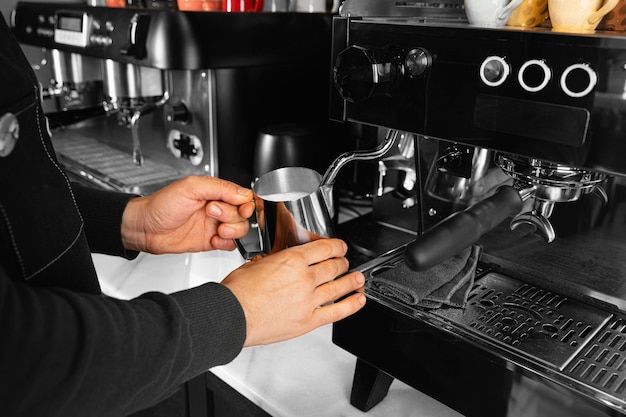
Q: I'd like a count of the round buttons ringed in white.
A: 3